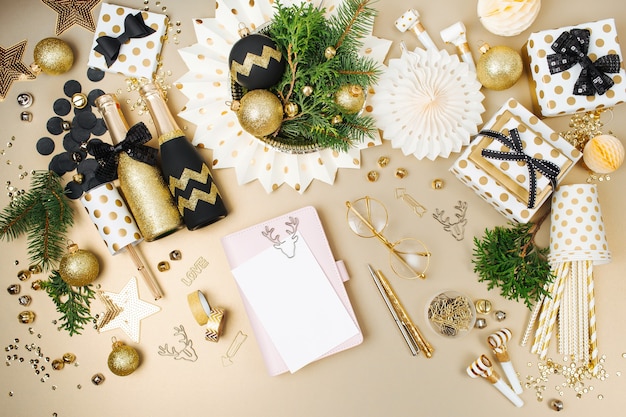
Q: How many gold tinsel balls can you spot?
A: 6